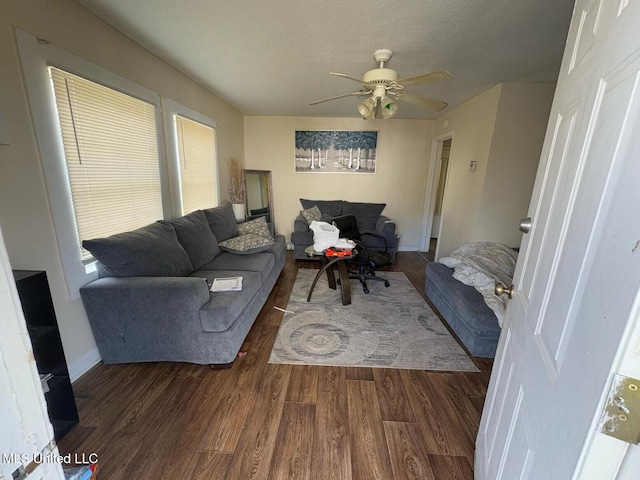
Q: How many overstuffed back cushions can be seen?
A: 5